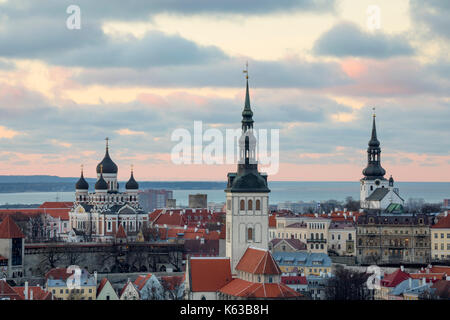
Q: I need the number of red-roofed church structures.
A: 1